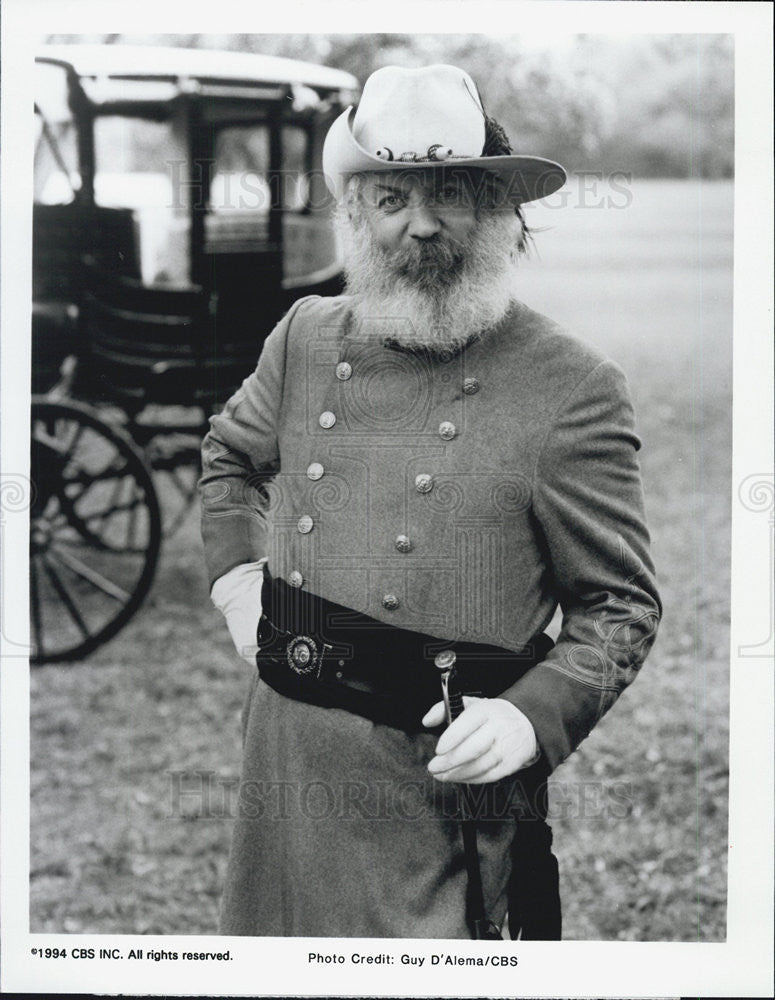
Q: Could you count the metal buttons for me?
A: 10